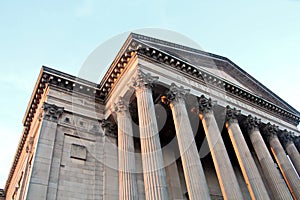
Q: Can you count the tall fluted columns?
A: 8